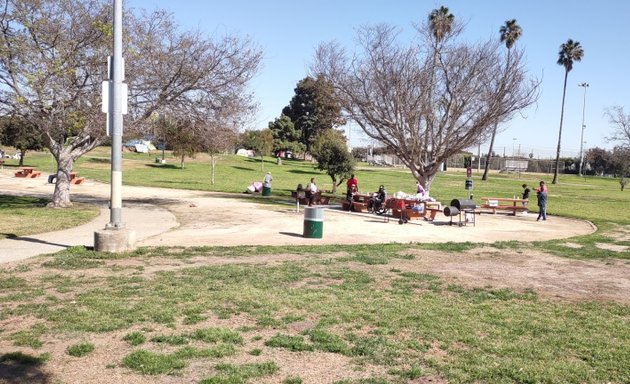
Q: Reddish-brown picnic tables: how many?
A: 6